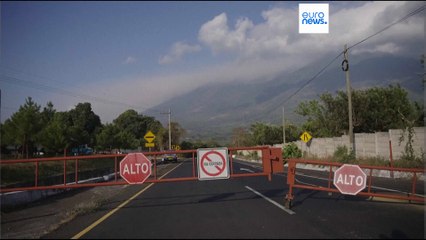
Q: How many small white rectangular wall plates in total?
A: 0